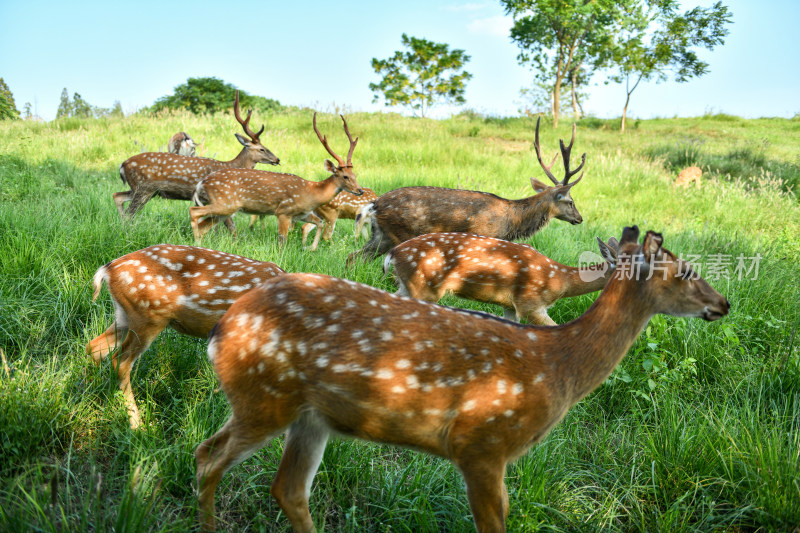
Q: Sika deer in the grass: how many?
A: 9